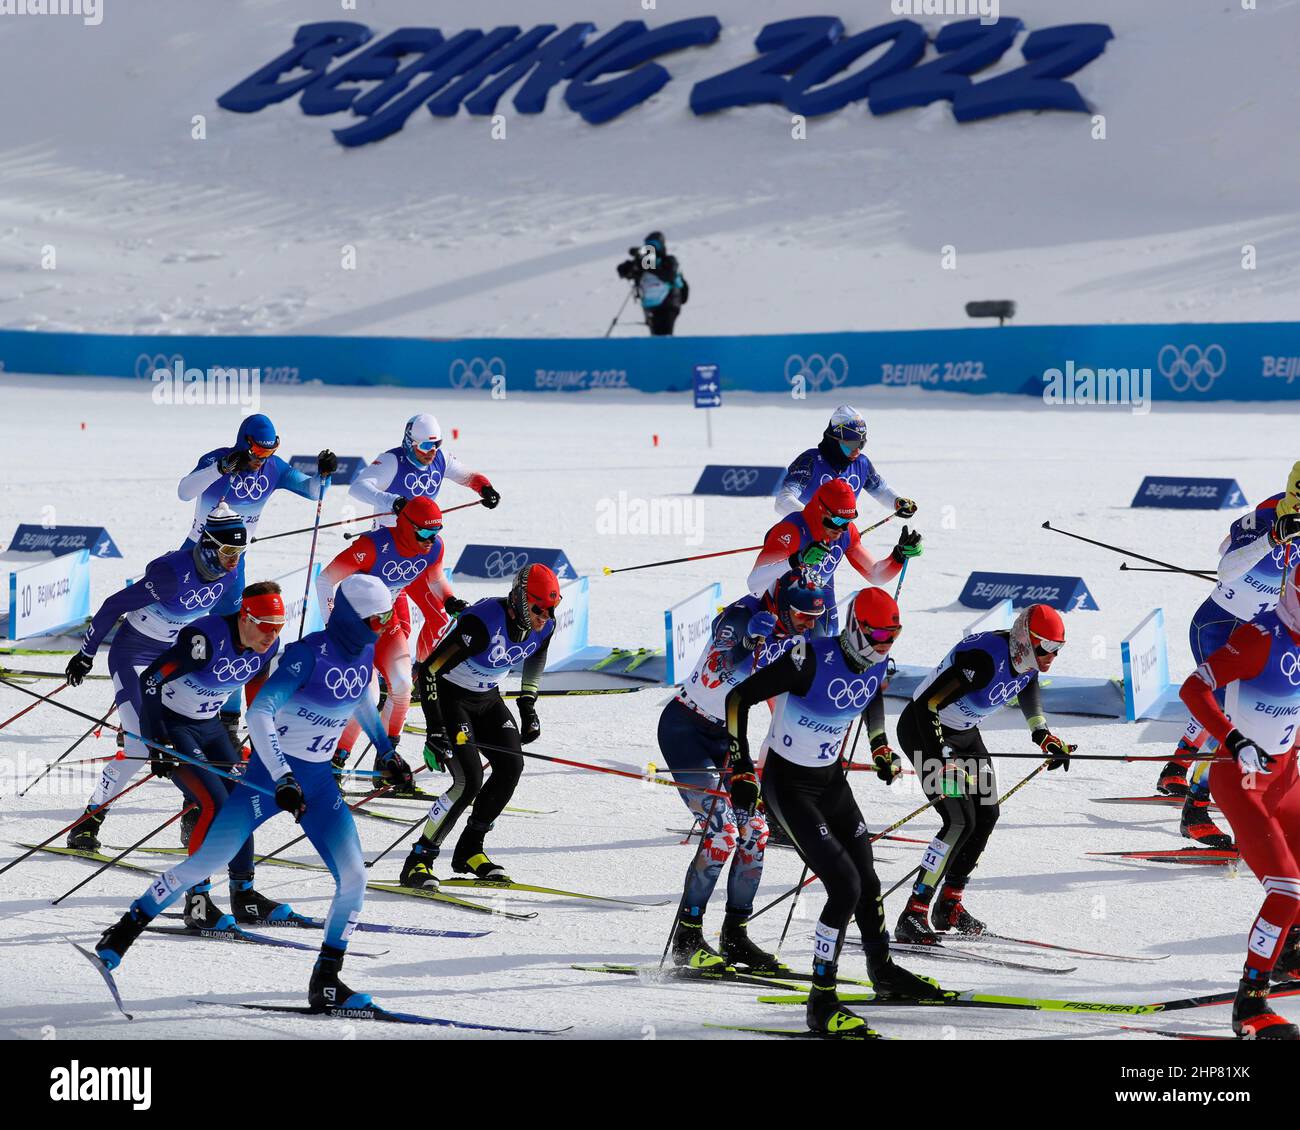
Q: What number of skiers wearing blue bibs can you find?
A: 14